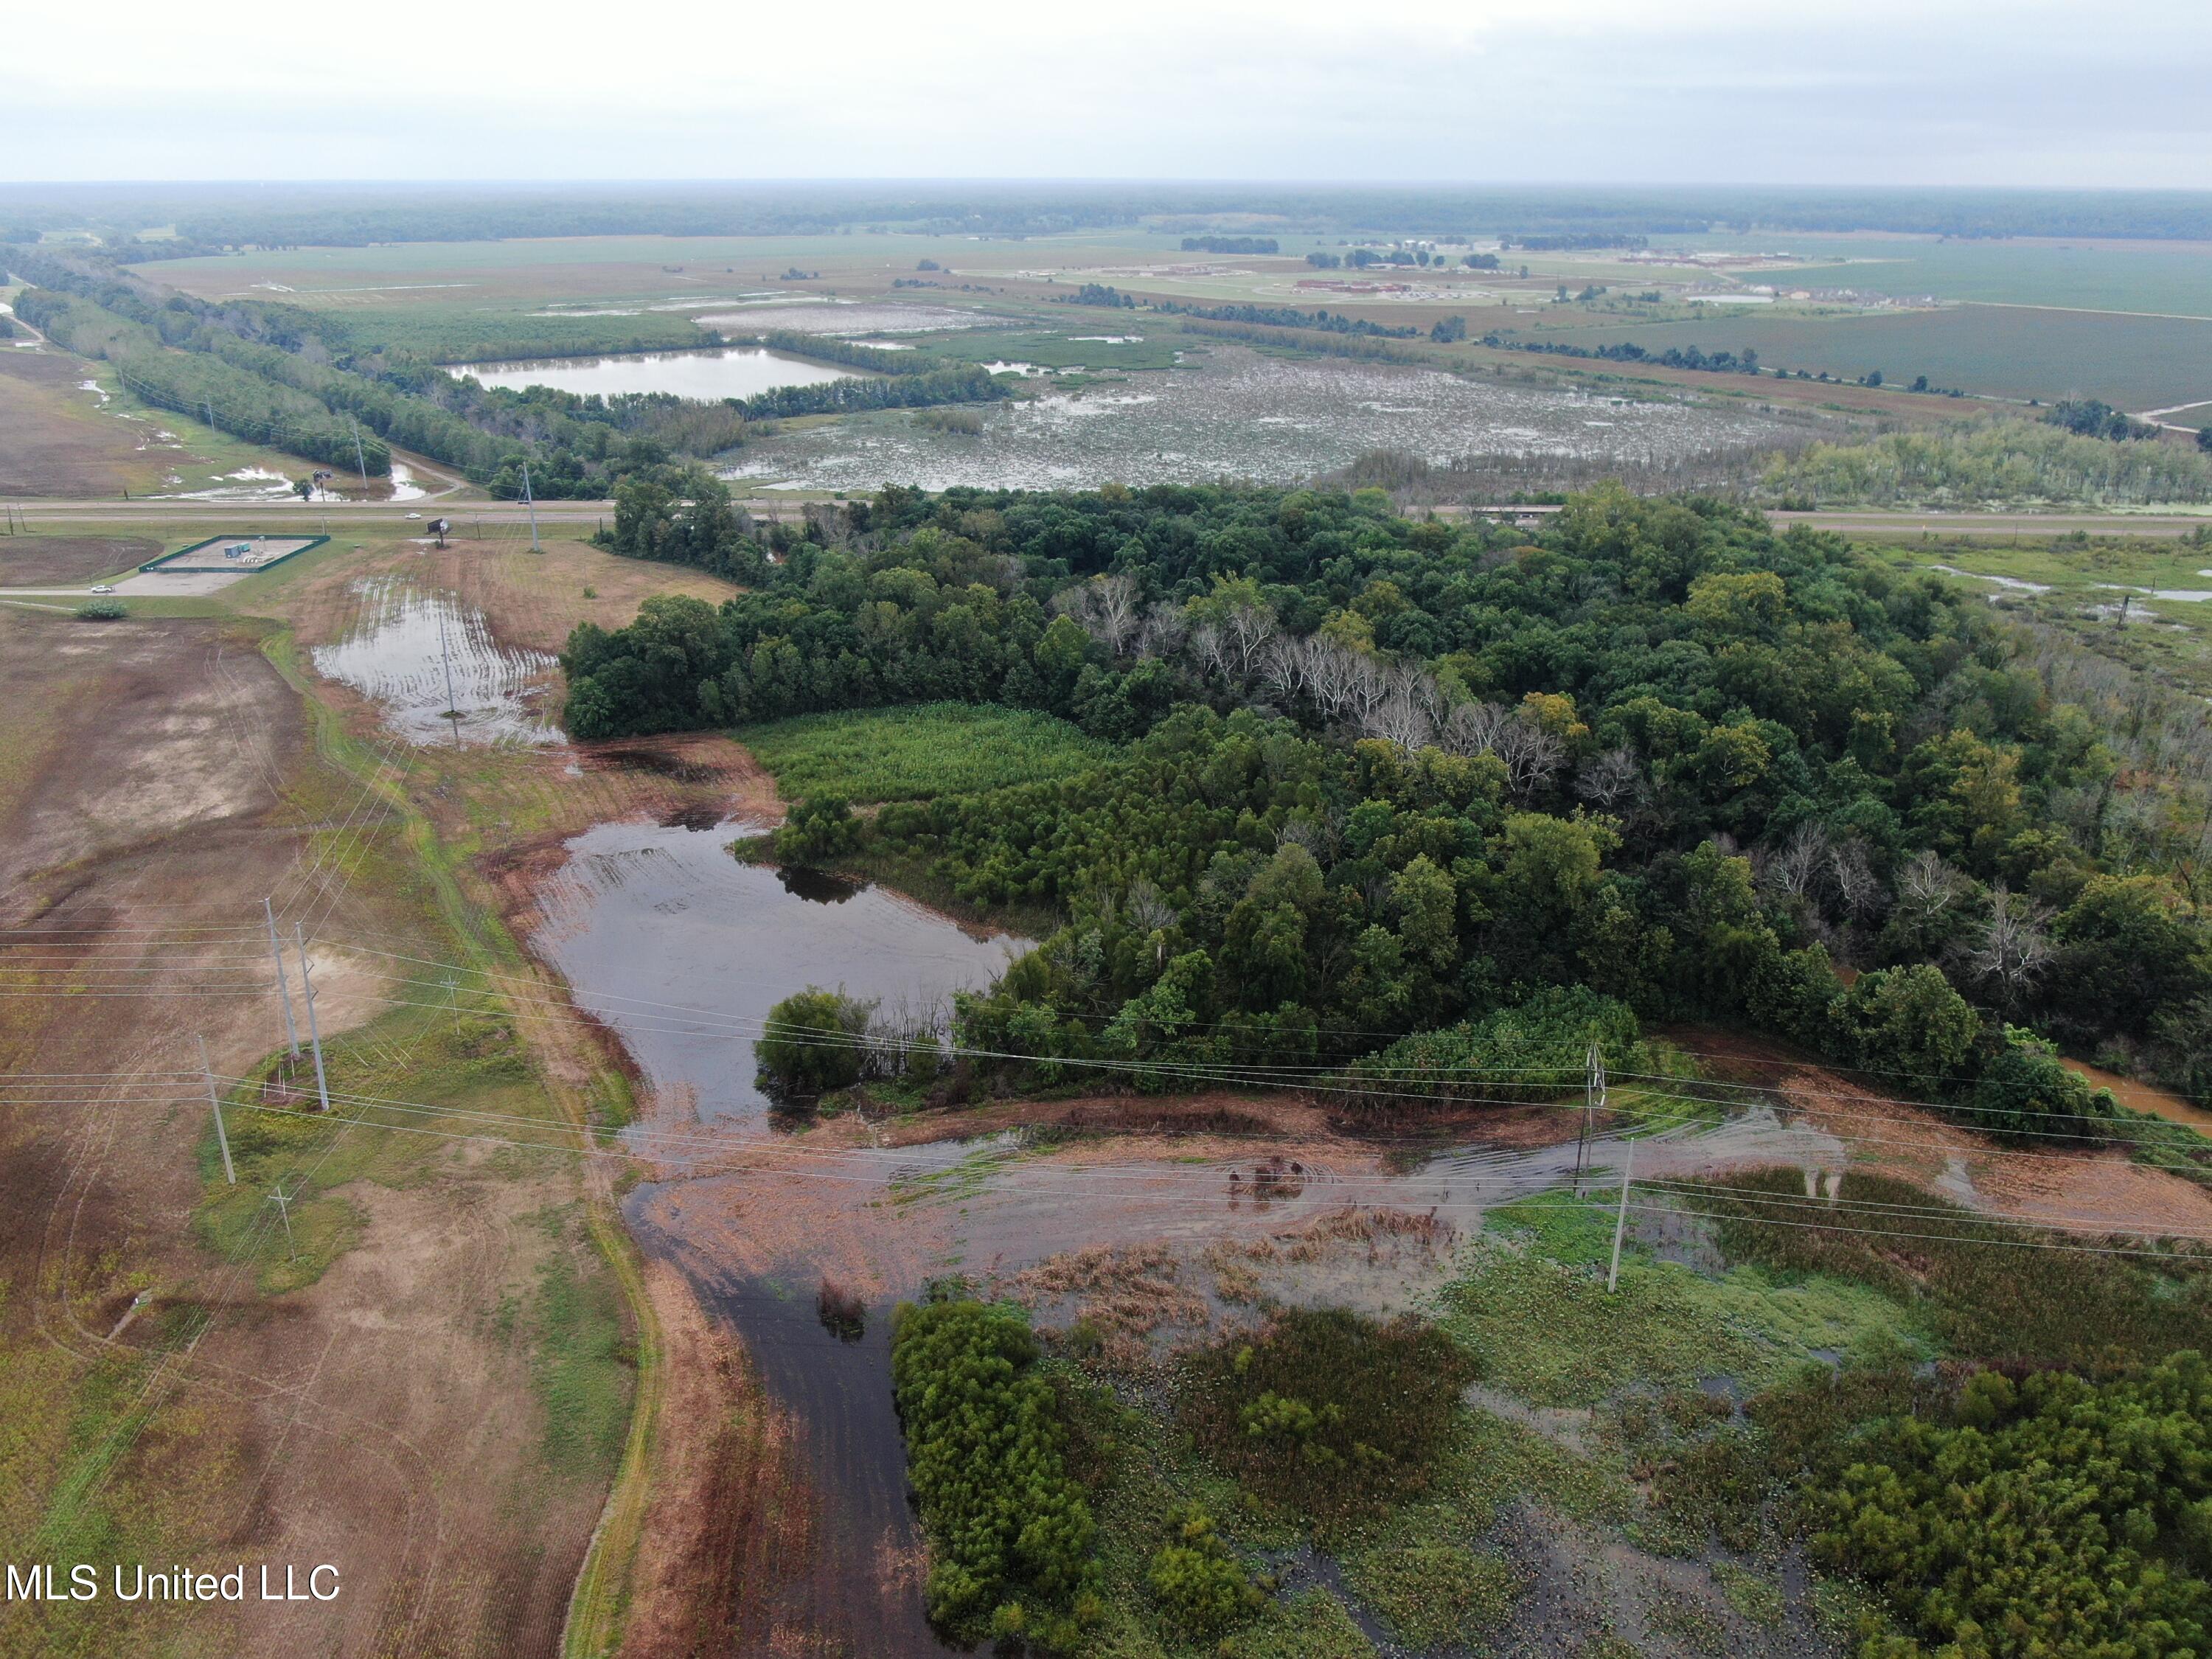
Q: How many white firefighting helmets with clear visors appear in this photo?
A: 0